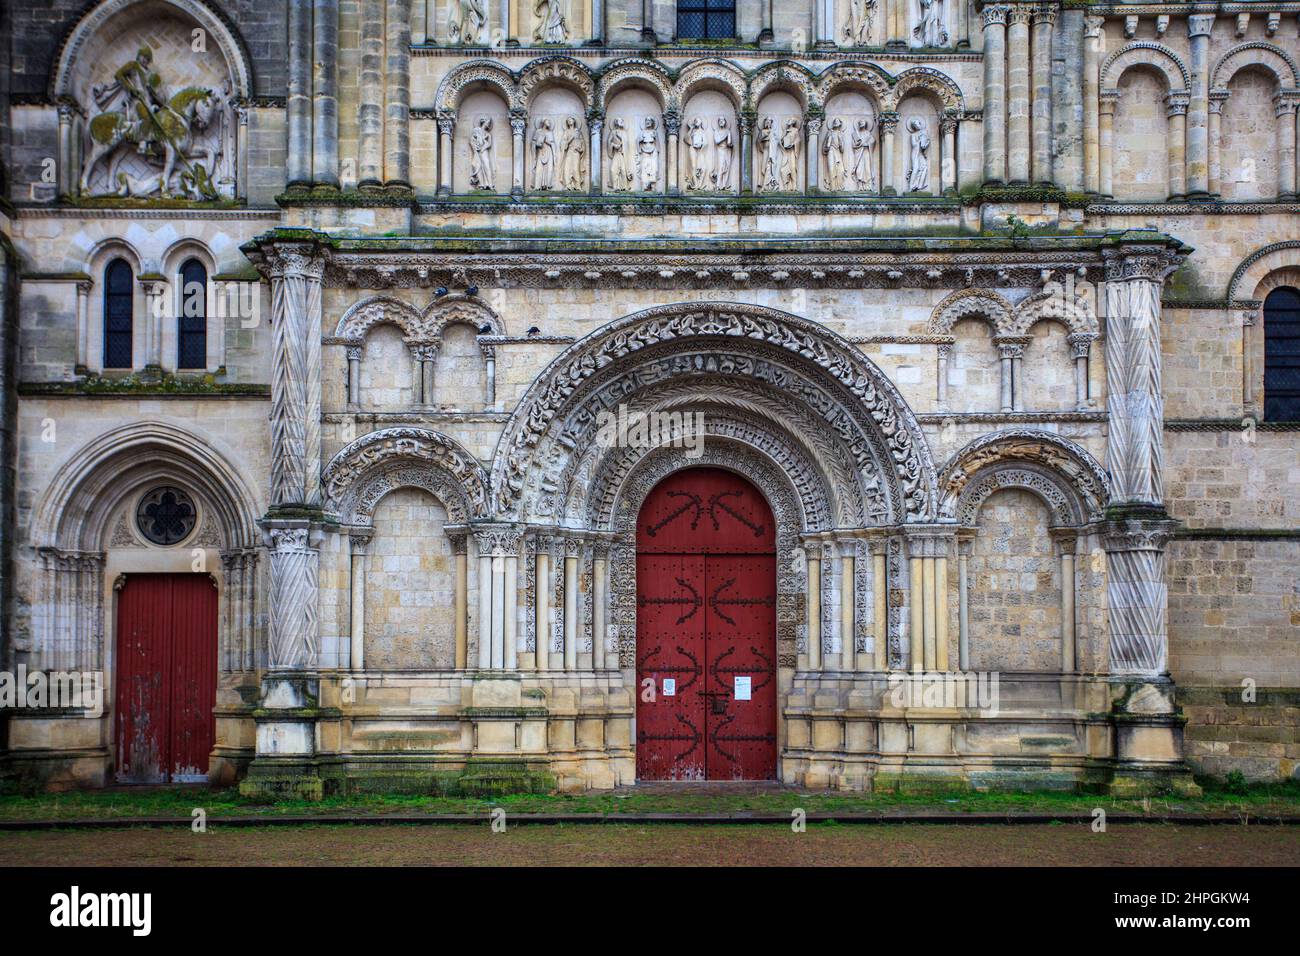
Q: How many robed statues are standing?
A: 12